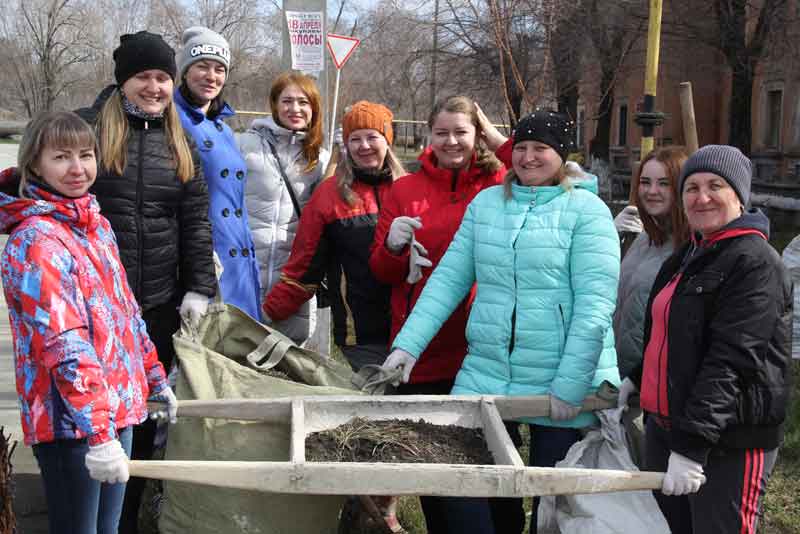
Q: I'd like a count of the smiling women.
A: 9